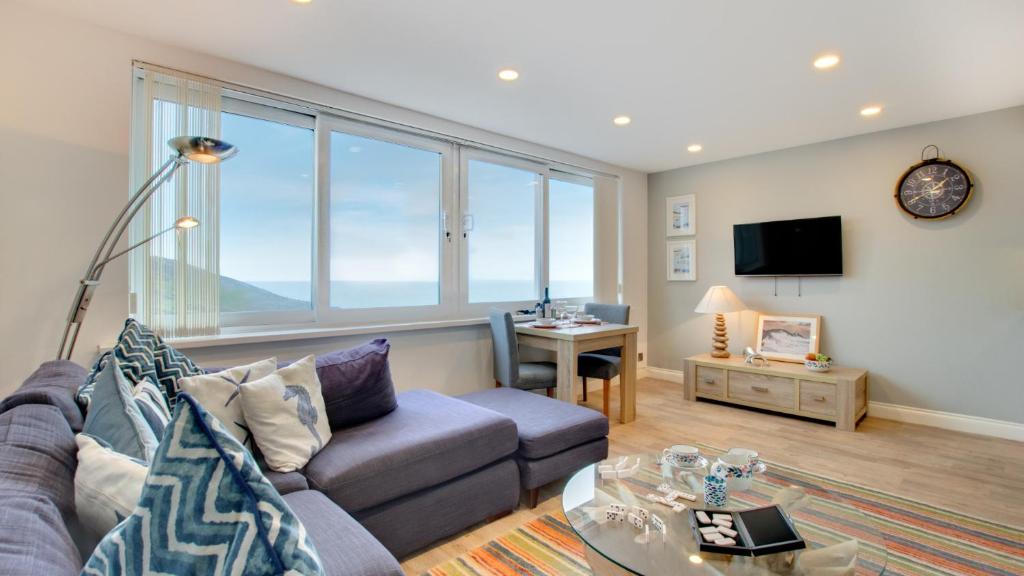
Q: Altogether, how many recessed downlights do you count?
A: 6